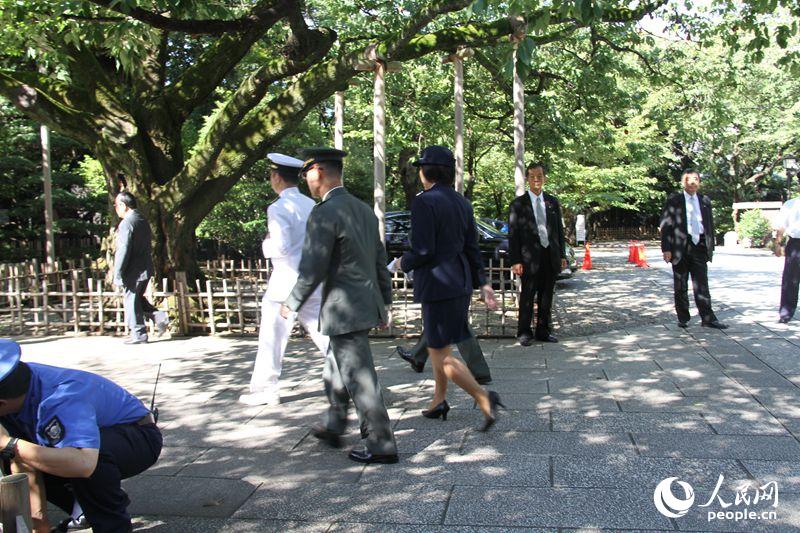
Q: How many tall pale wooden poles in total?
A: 5